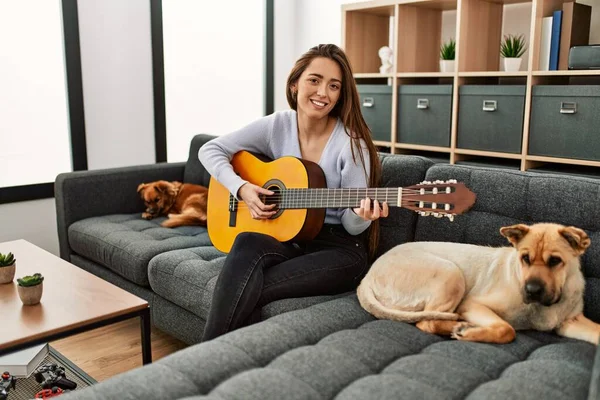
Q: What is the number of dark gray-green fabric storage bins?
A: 4